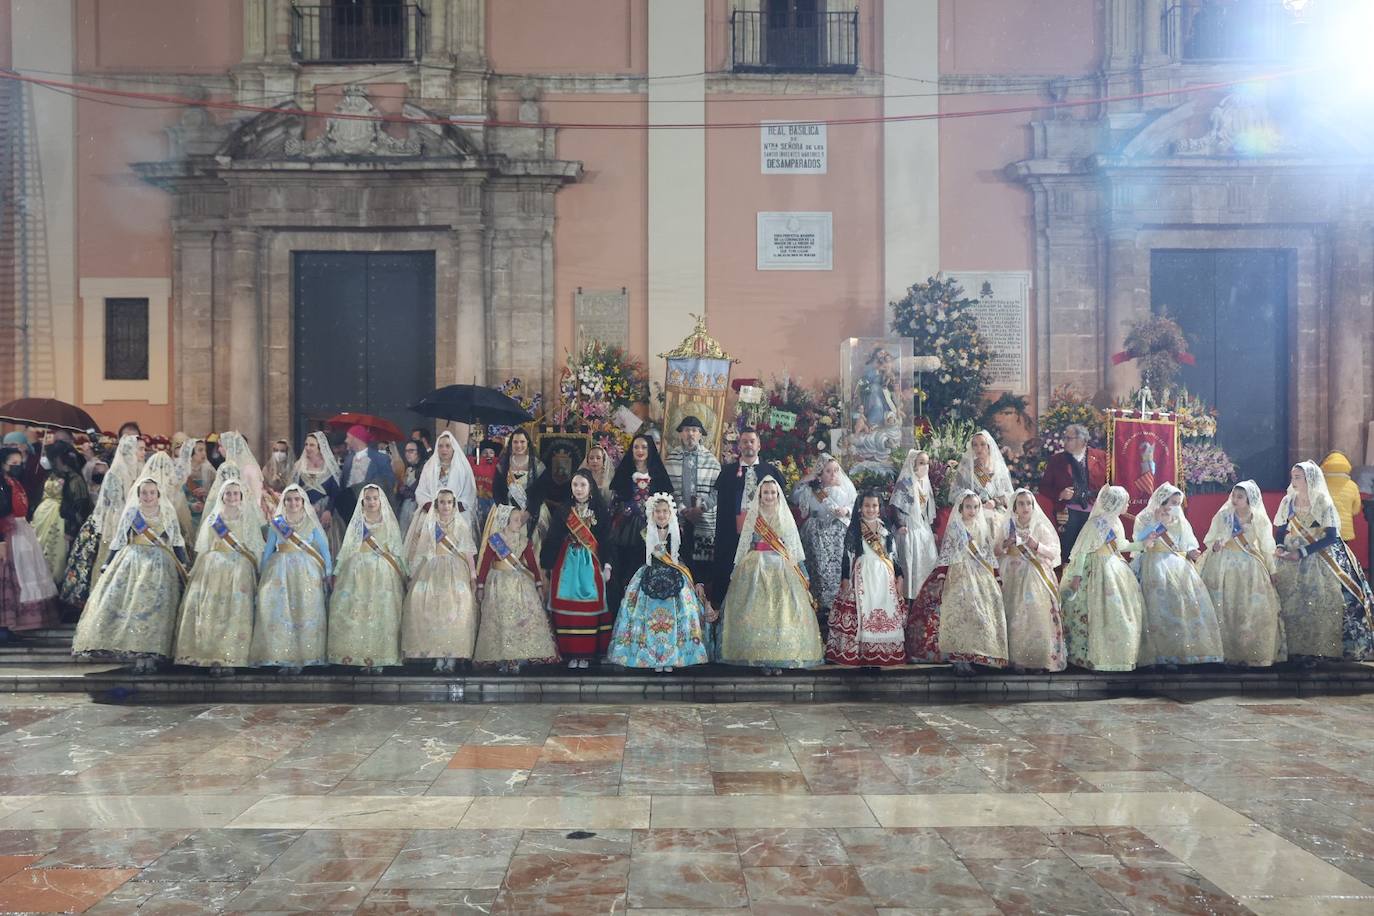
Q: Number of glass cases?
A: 1